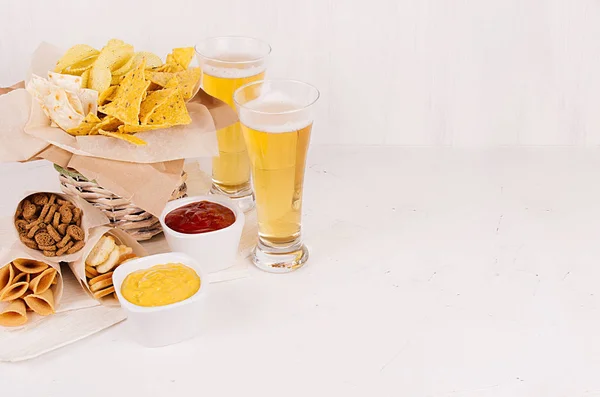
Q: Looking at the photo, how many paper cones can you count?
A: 3